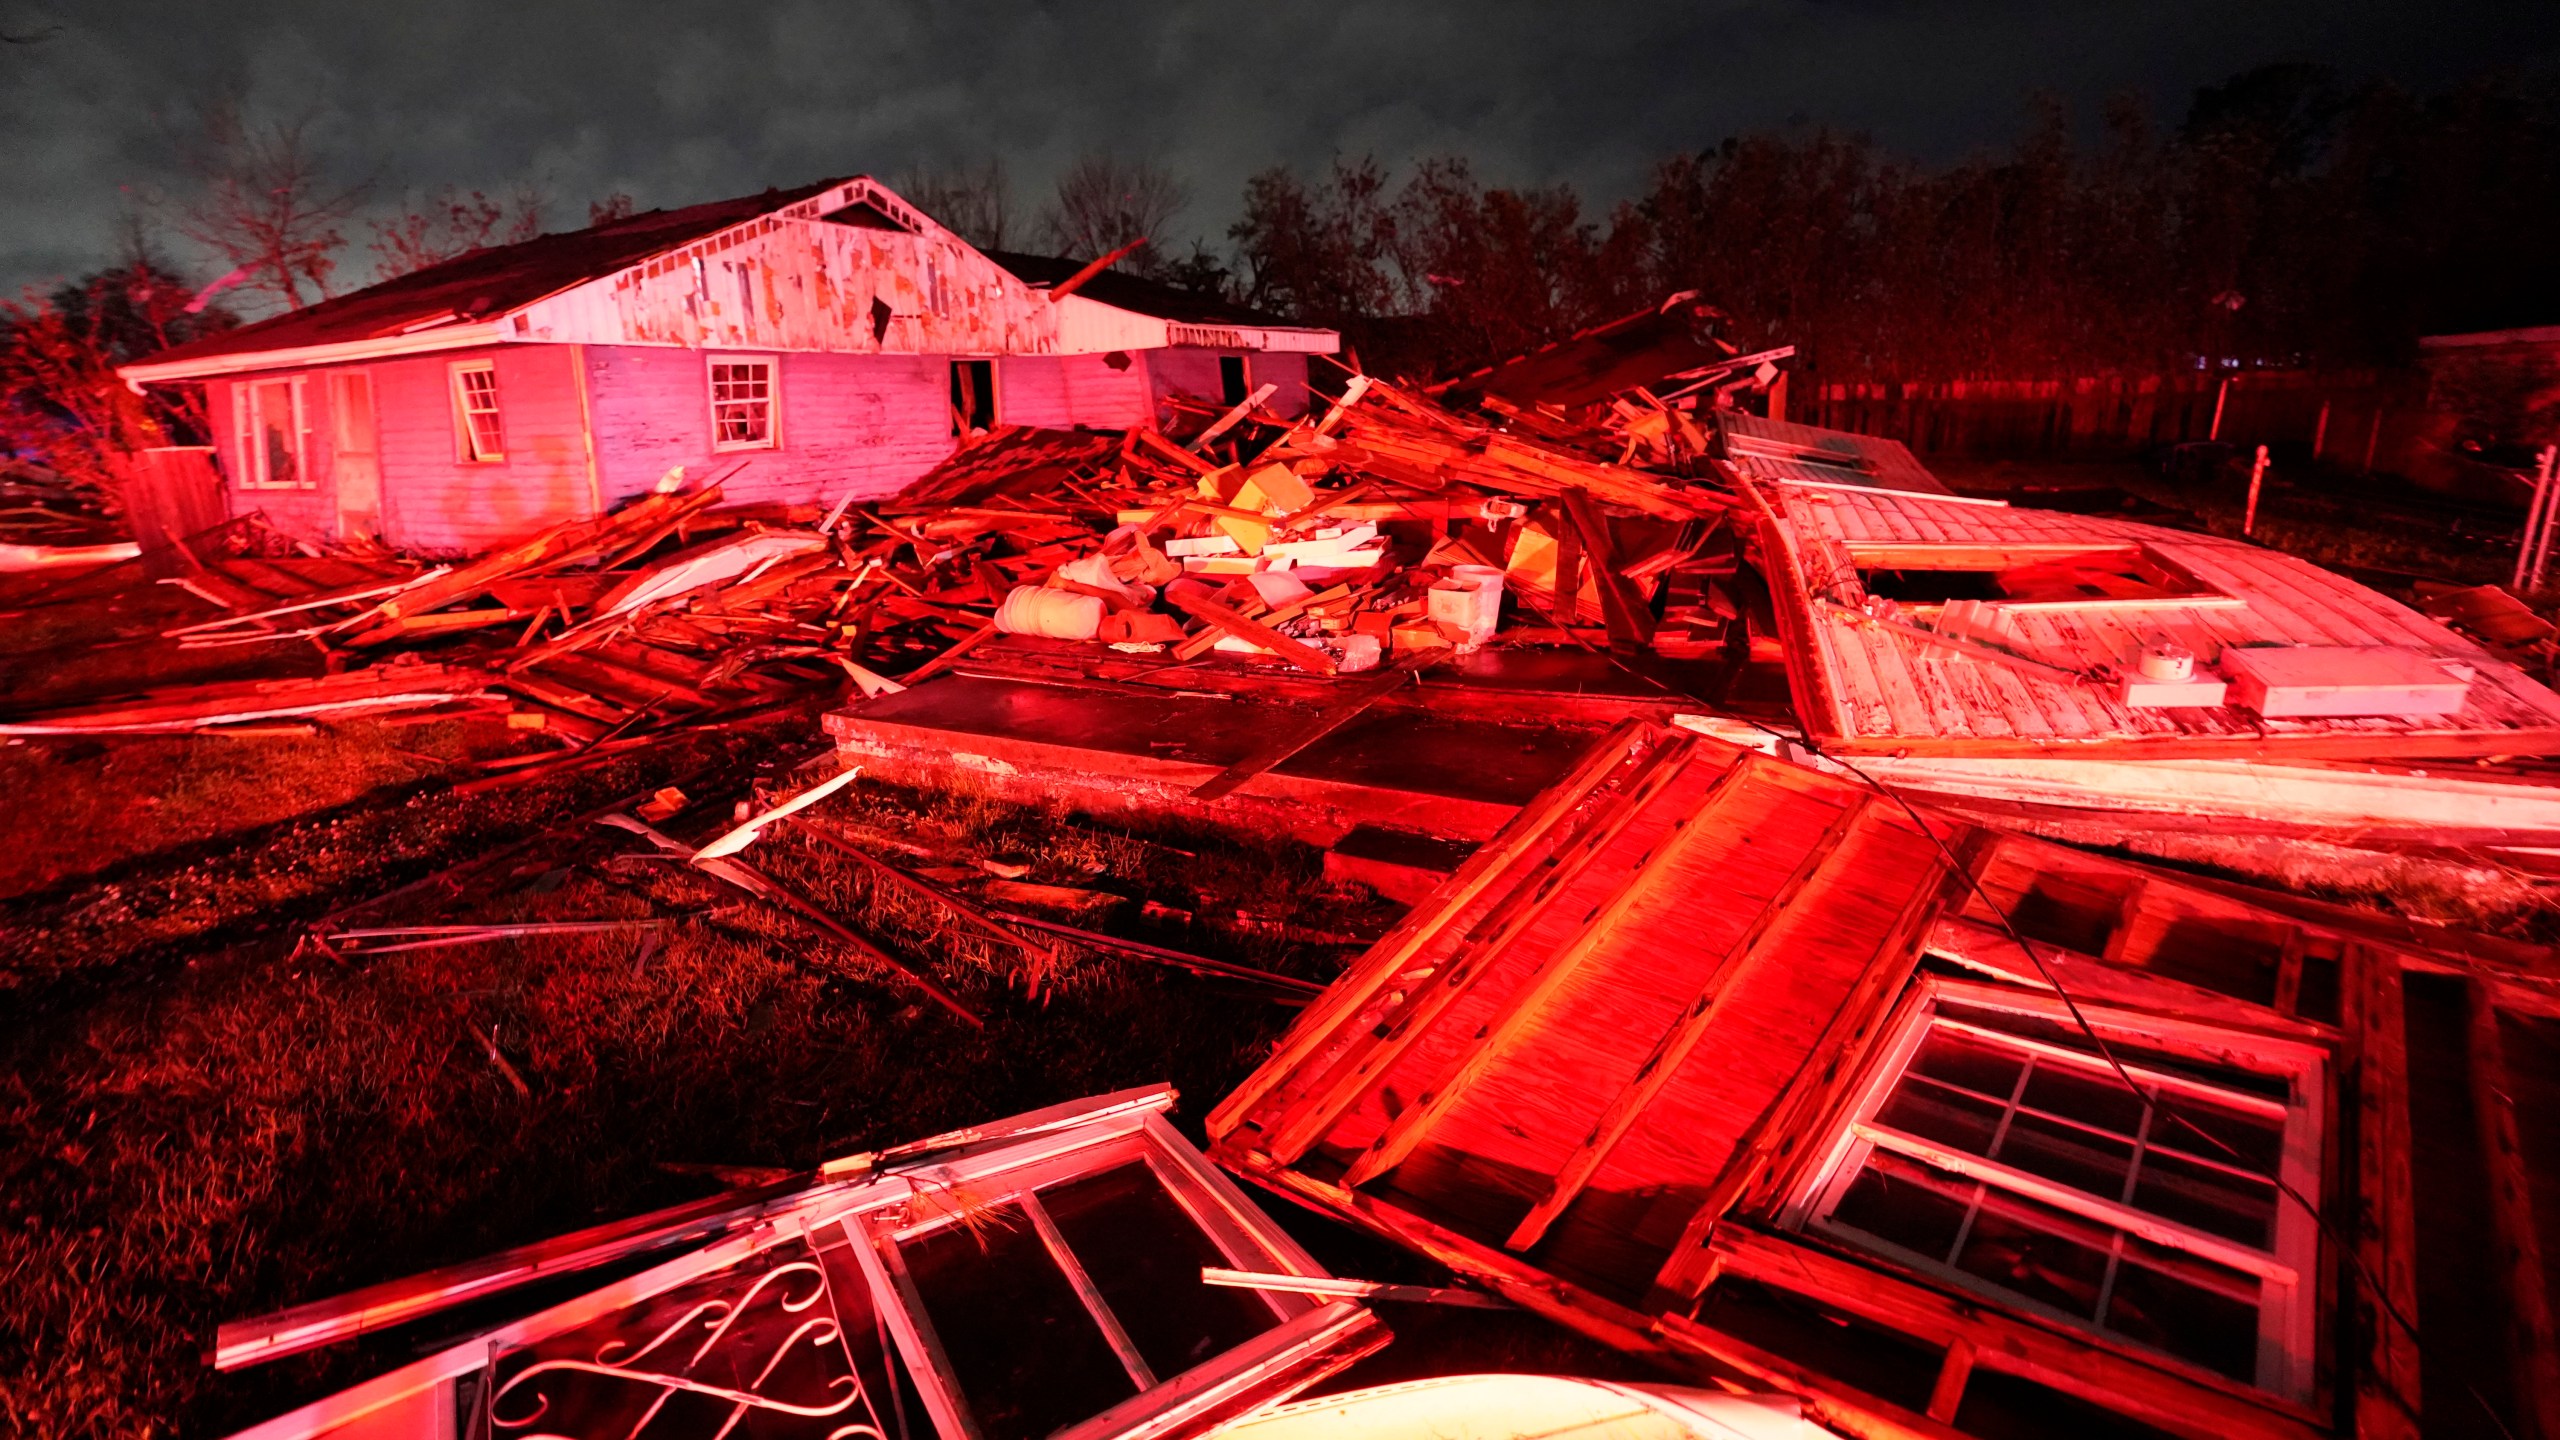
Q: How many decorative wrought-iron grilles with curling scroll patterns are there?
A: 1